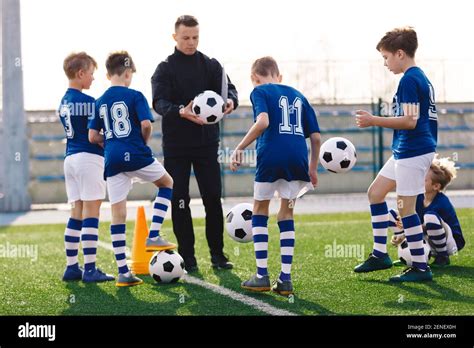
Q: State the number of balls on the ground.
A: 2